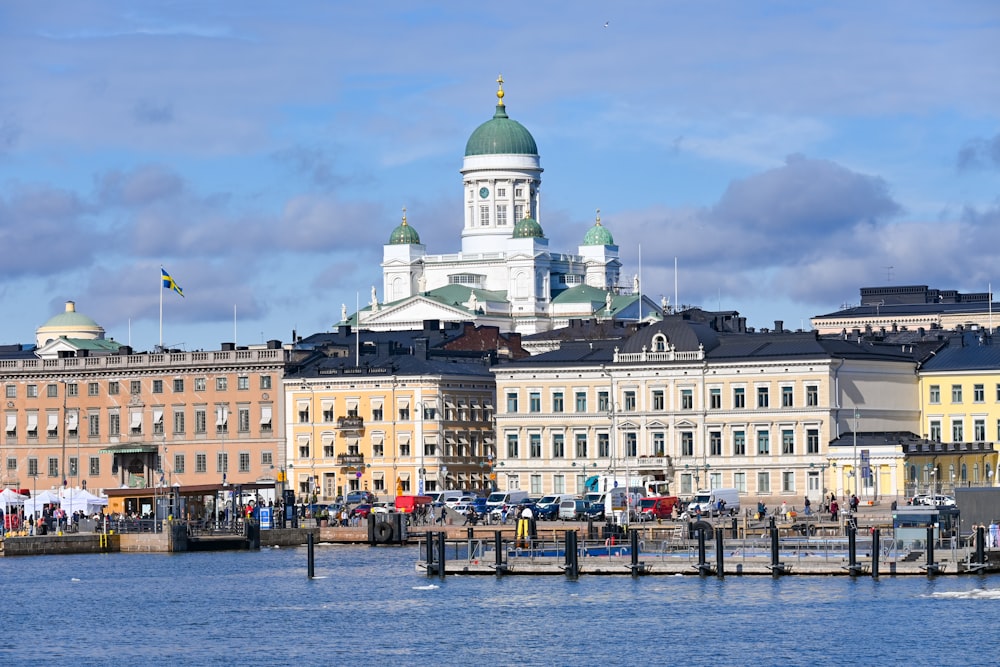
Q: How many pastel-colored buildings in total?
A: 4